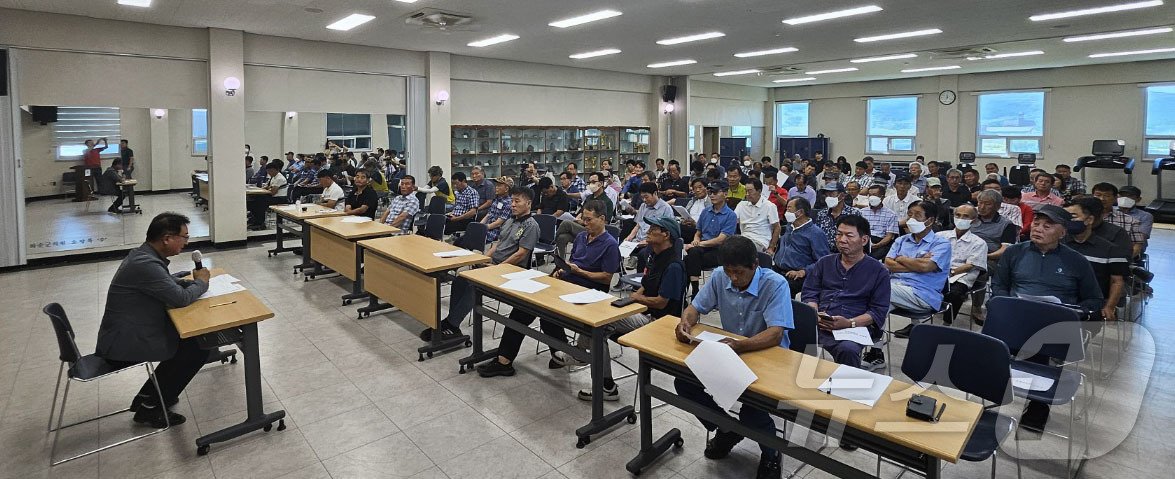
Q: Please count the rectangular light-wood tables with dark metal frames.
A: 6